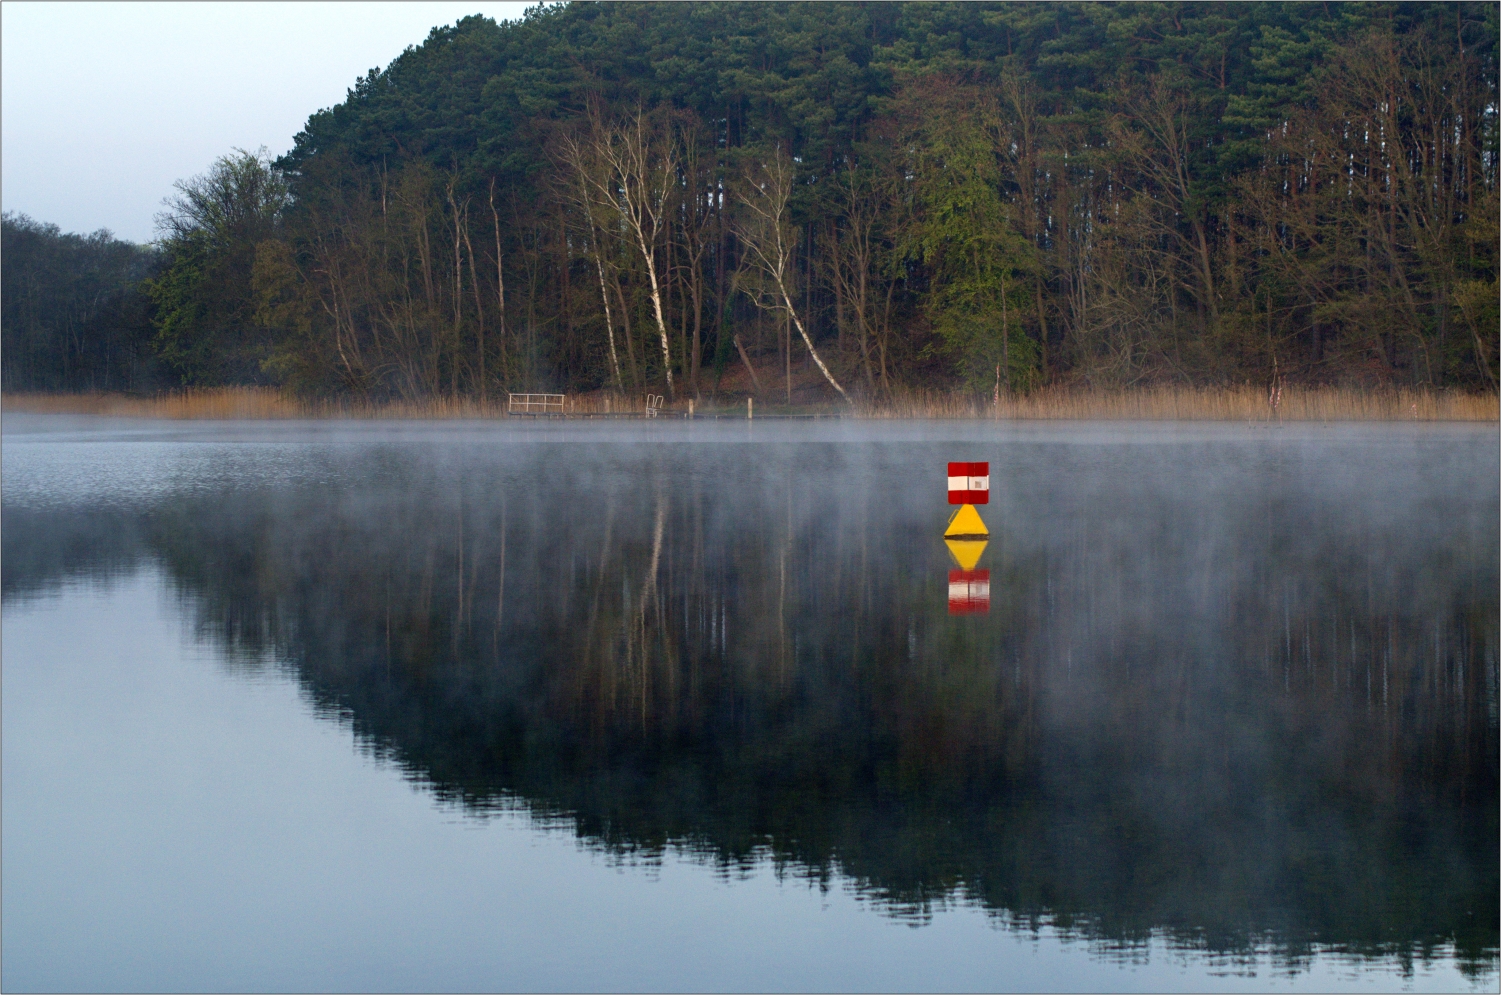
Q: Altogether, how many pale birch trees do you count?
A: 3